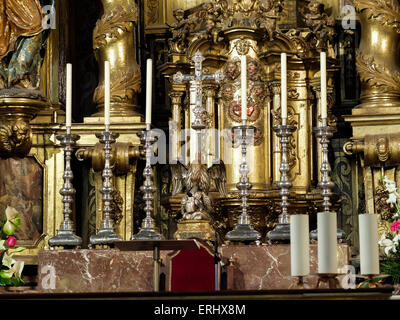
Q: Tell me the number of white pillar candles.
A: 3